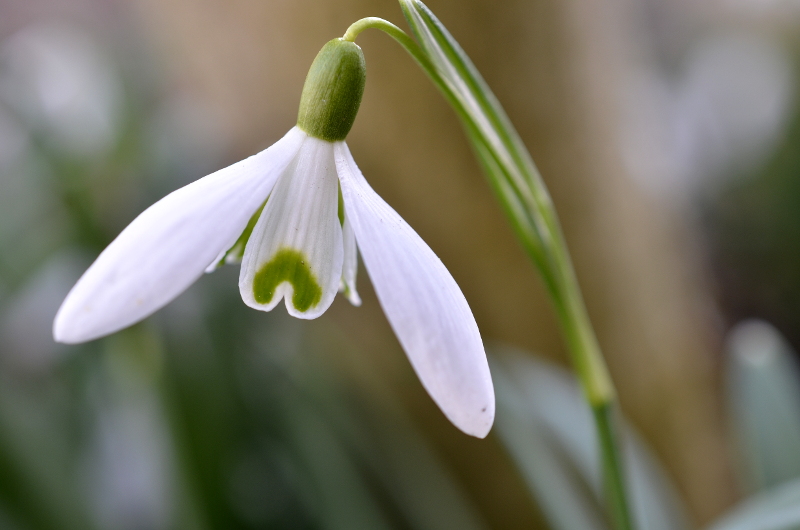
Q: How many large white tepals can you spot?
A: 2